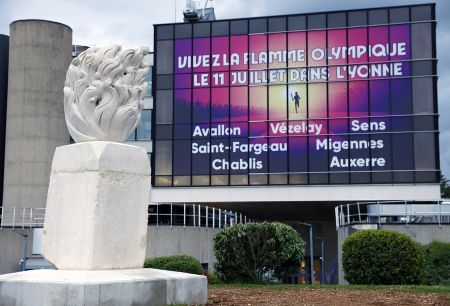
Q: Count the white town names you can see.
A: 7